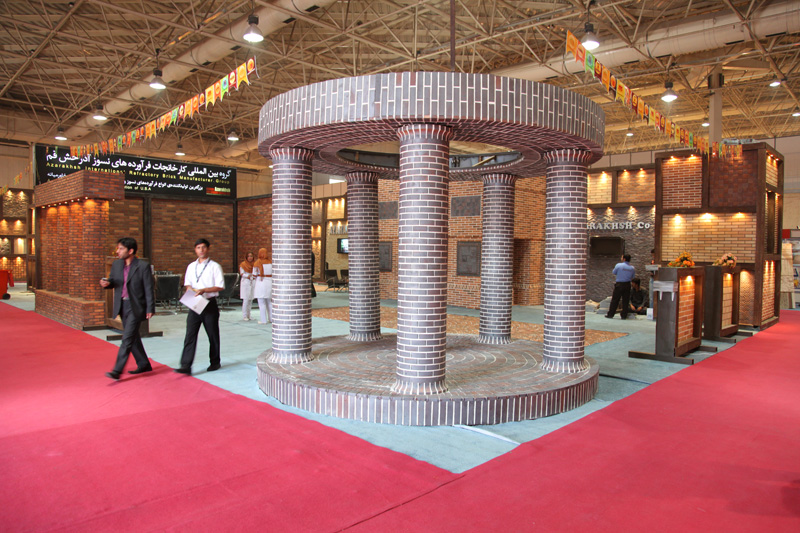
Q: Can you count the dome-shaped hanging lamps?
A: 12